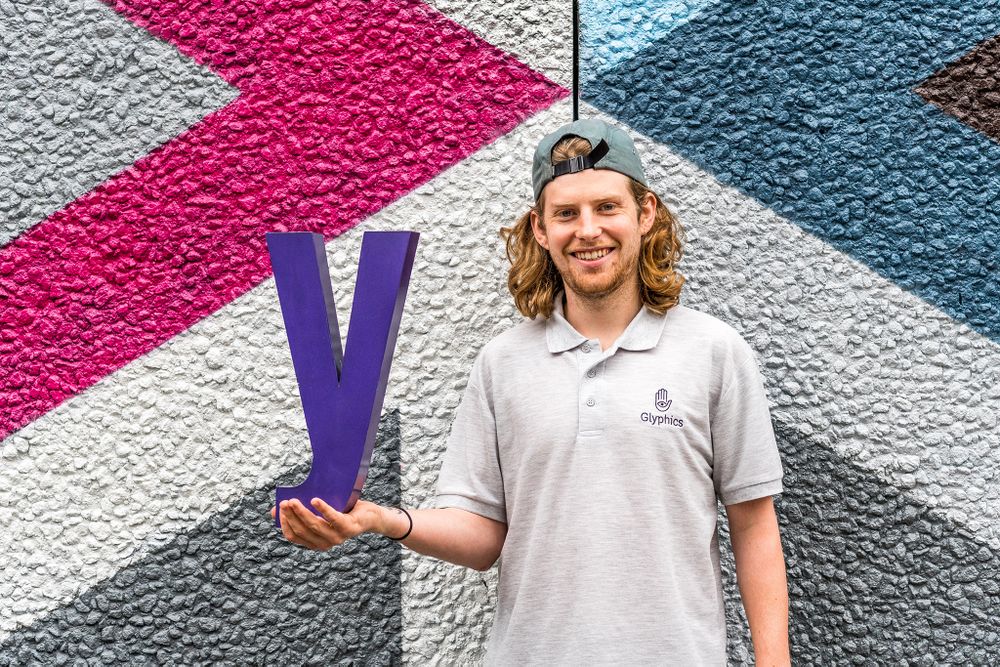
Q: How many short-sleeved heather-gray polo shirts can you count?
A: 1